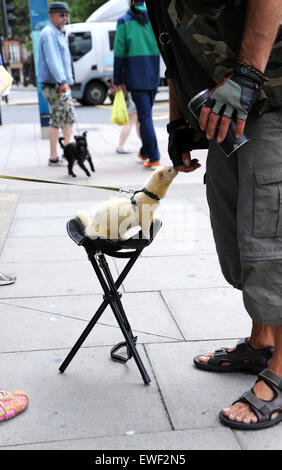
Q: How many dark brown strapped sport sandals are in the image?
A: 2